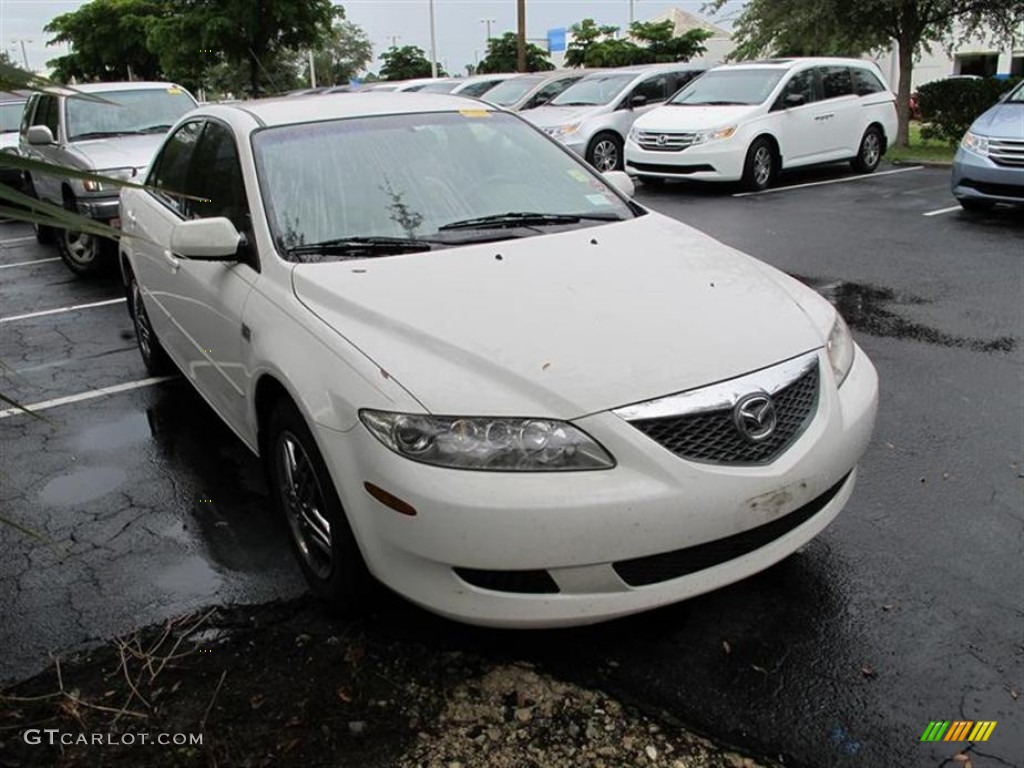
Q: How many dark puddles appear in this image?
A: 1